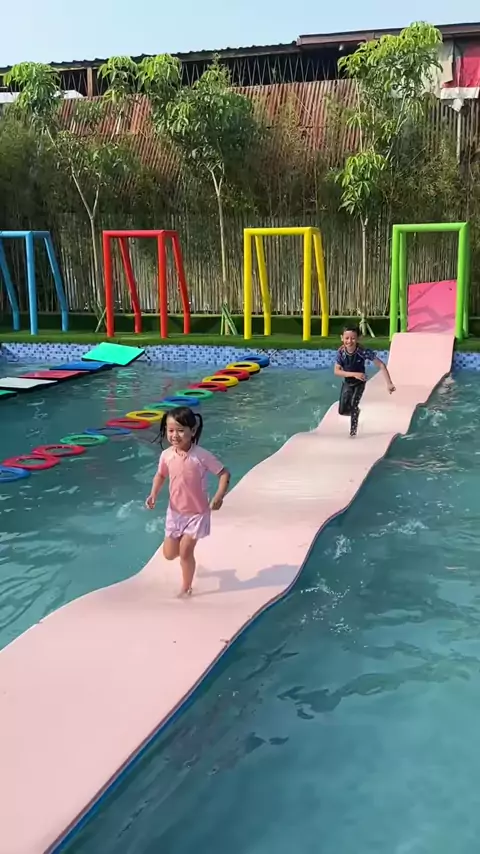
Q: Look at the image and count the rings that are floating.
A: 15